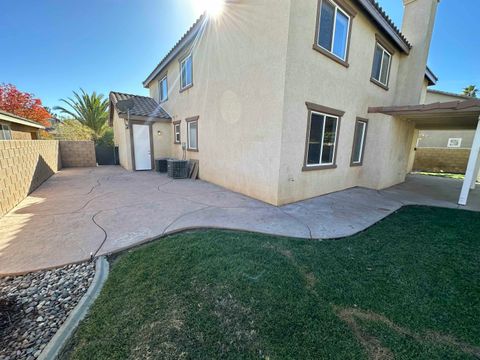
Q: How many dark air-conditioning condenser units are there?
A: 2